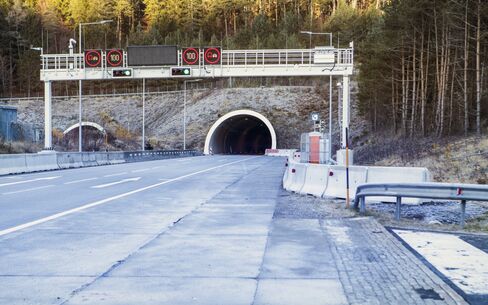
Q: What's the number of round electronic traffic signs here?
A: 4